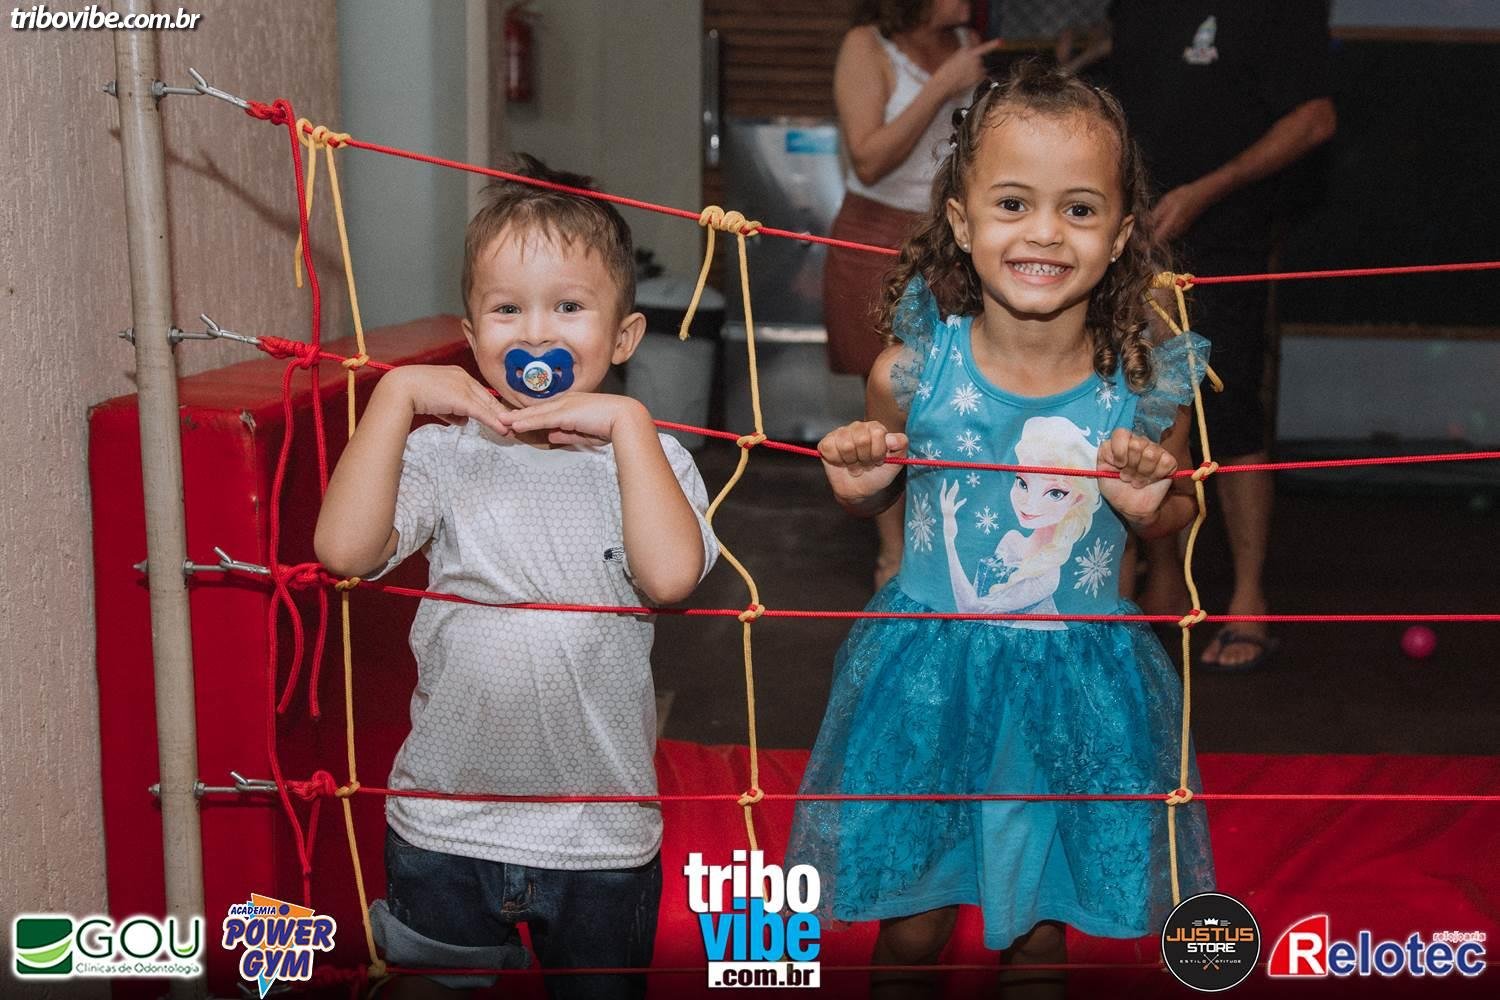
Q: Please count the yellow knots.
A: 13